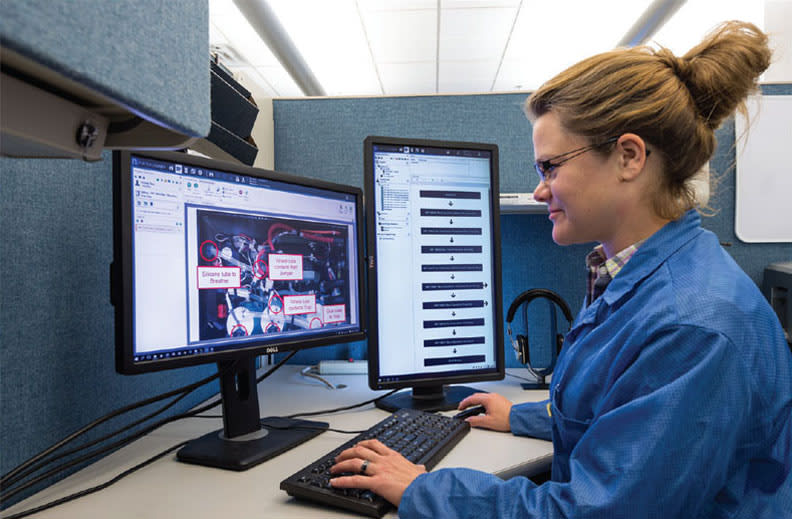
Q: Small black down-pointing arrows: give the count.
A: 9